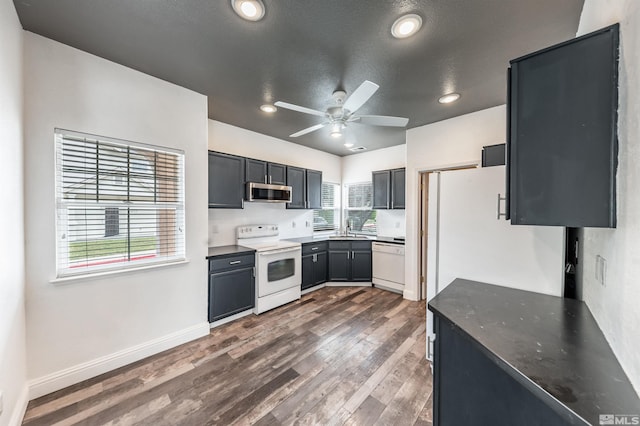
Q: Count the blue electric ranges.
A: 0